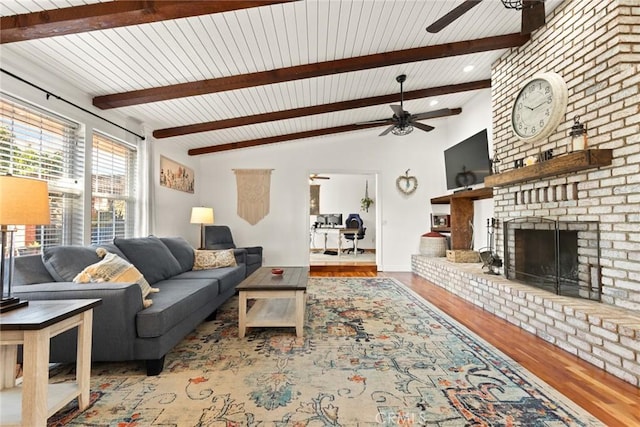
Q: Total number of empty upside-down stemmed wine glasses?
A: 0